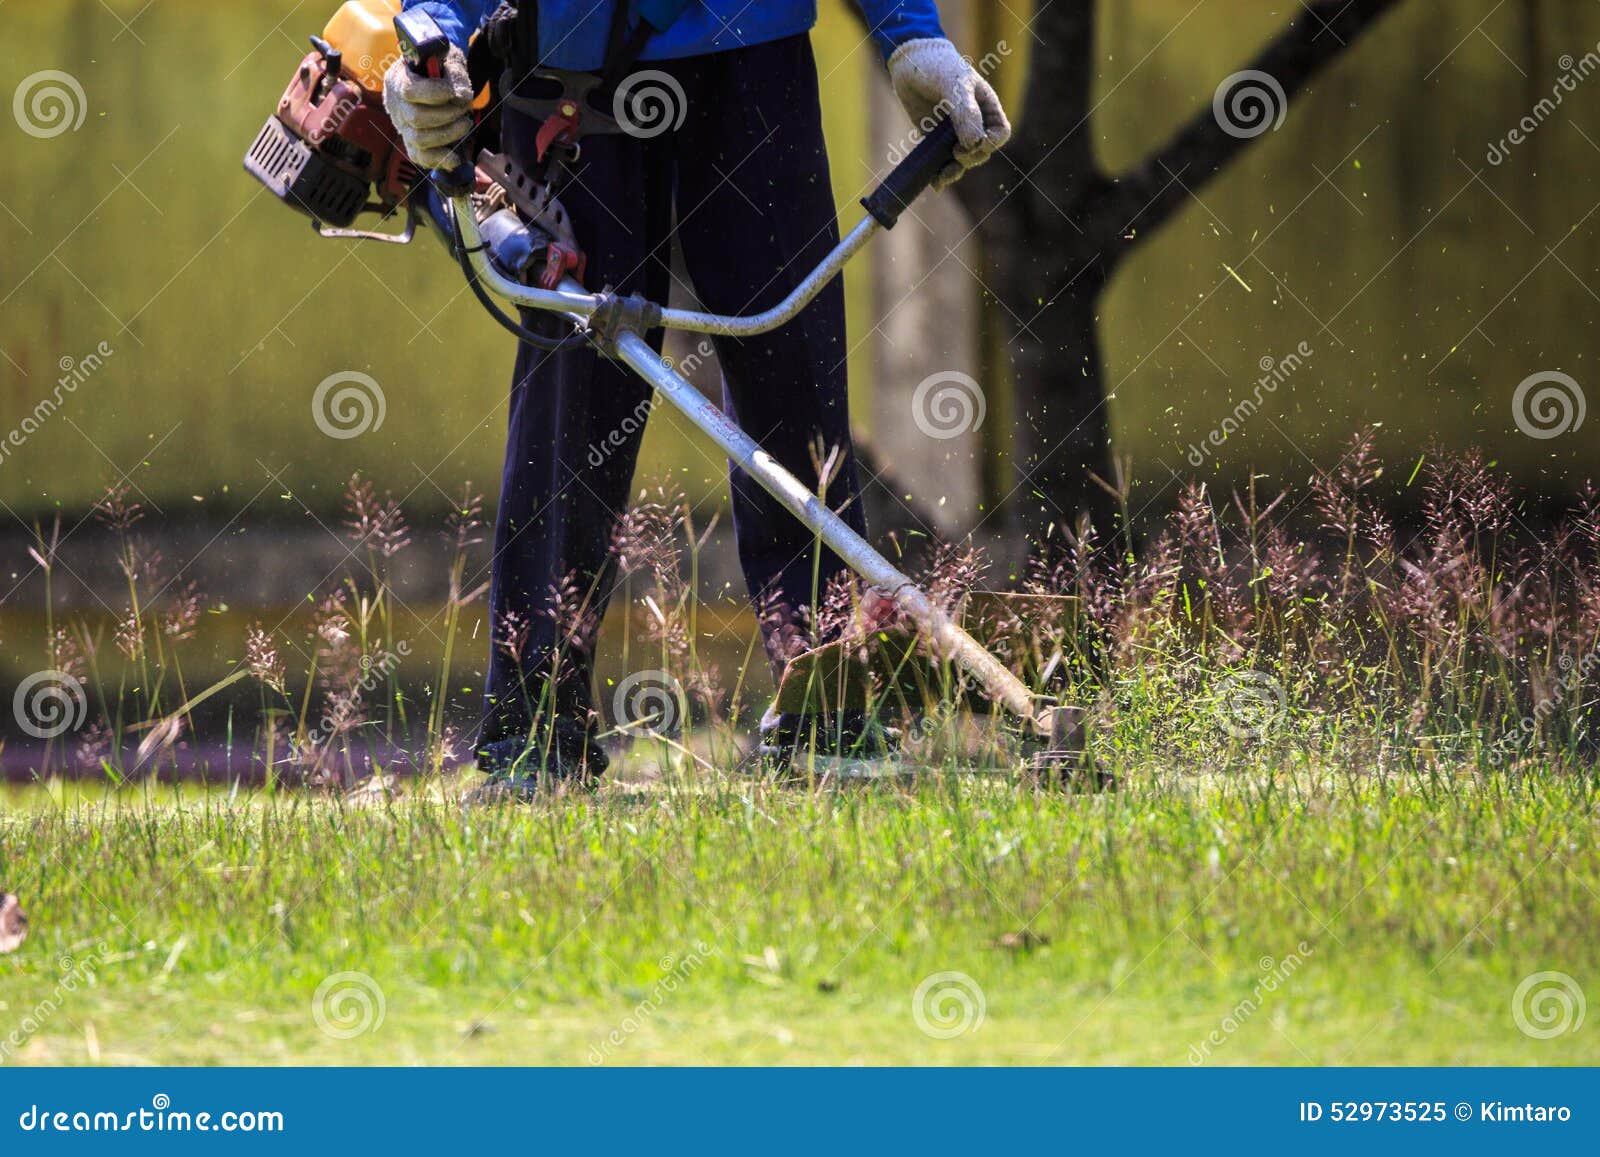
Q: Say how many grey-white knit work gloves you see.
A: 2